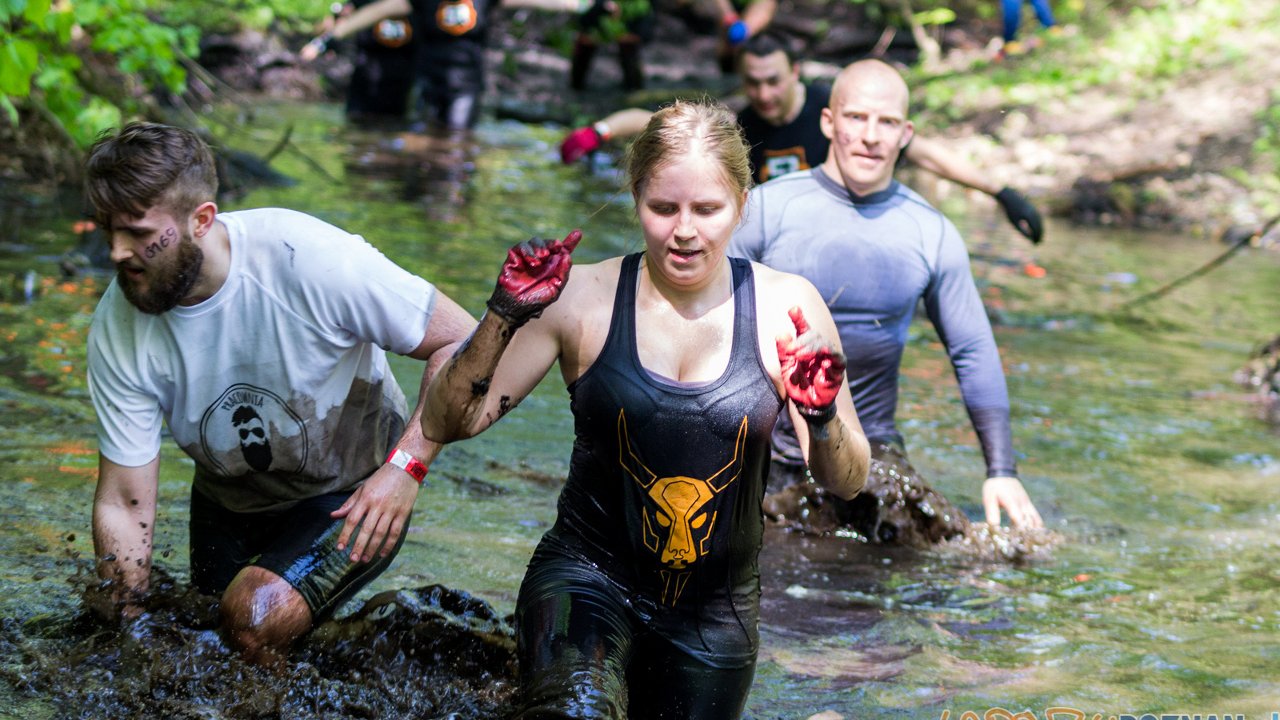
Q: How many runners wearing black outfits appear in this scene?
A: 4